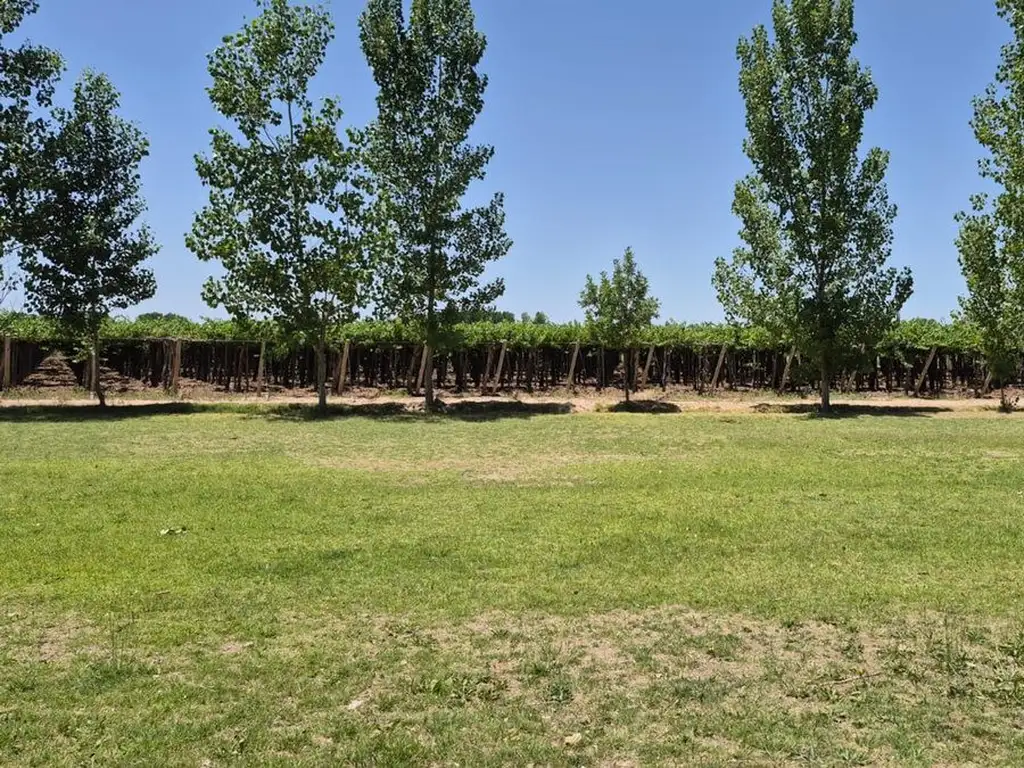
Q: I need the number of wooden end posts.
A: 14